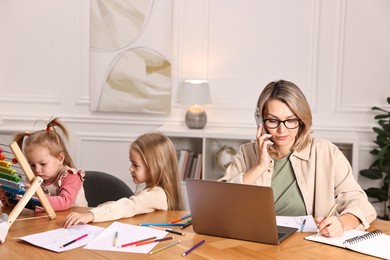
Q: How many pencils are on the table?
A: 12